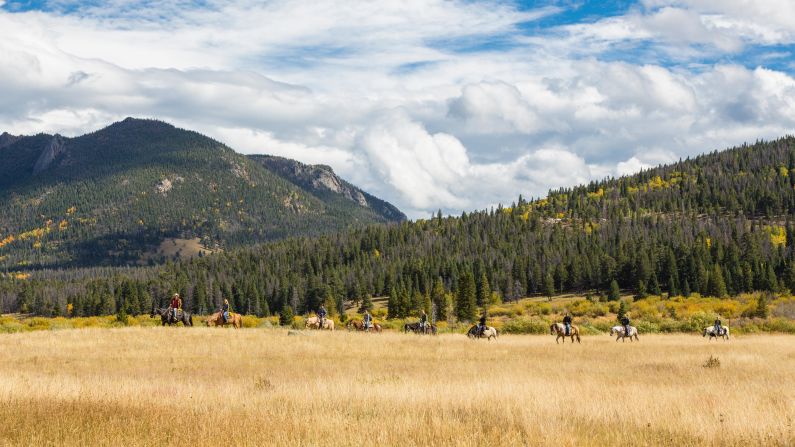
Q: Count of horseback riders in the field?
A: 9